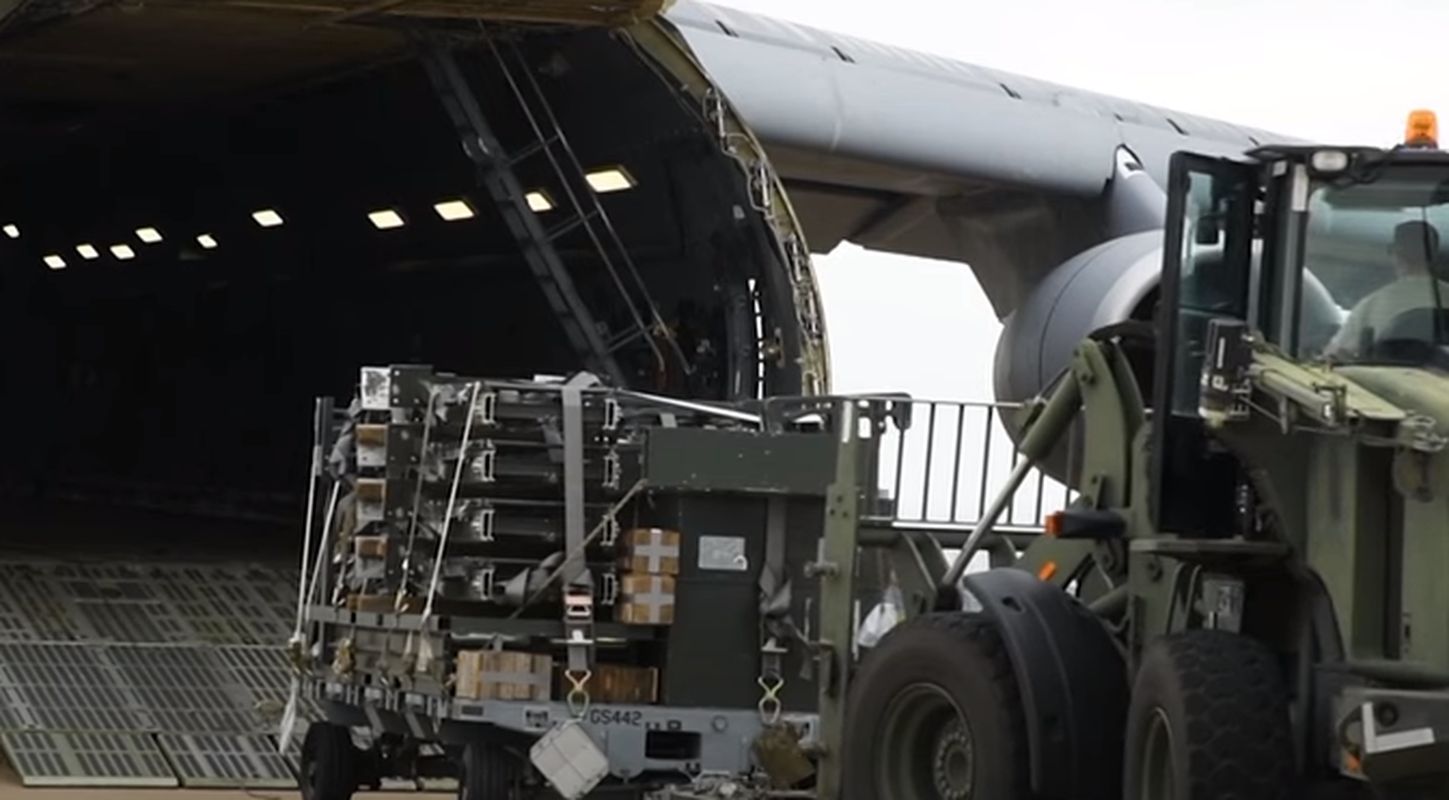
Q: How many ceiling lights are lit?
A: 11